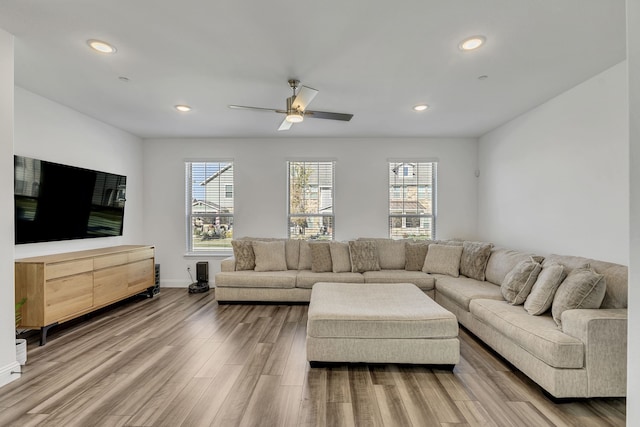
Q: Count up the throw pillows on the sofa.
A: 11